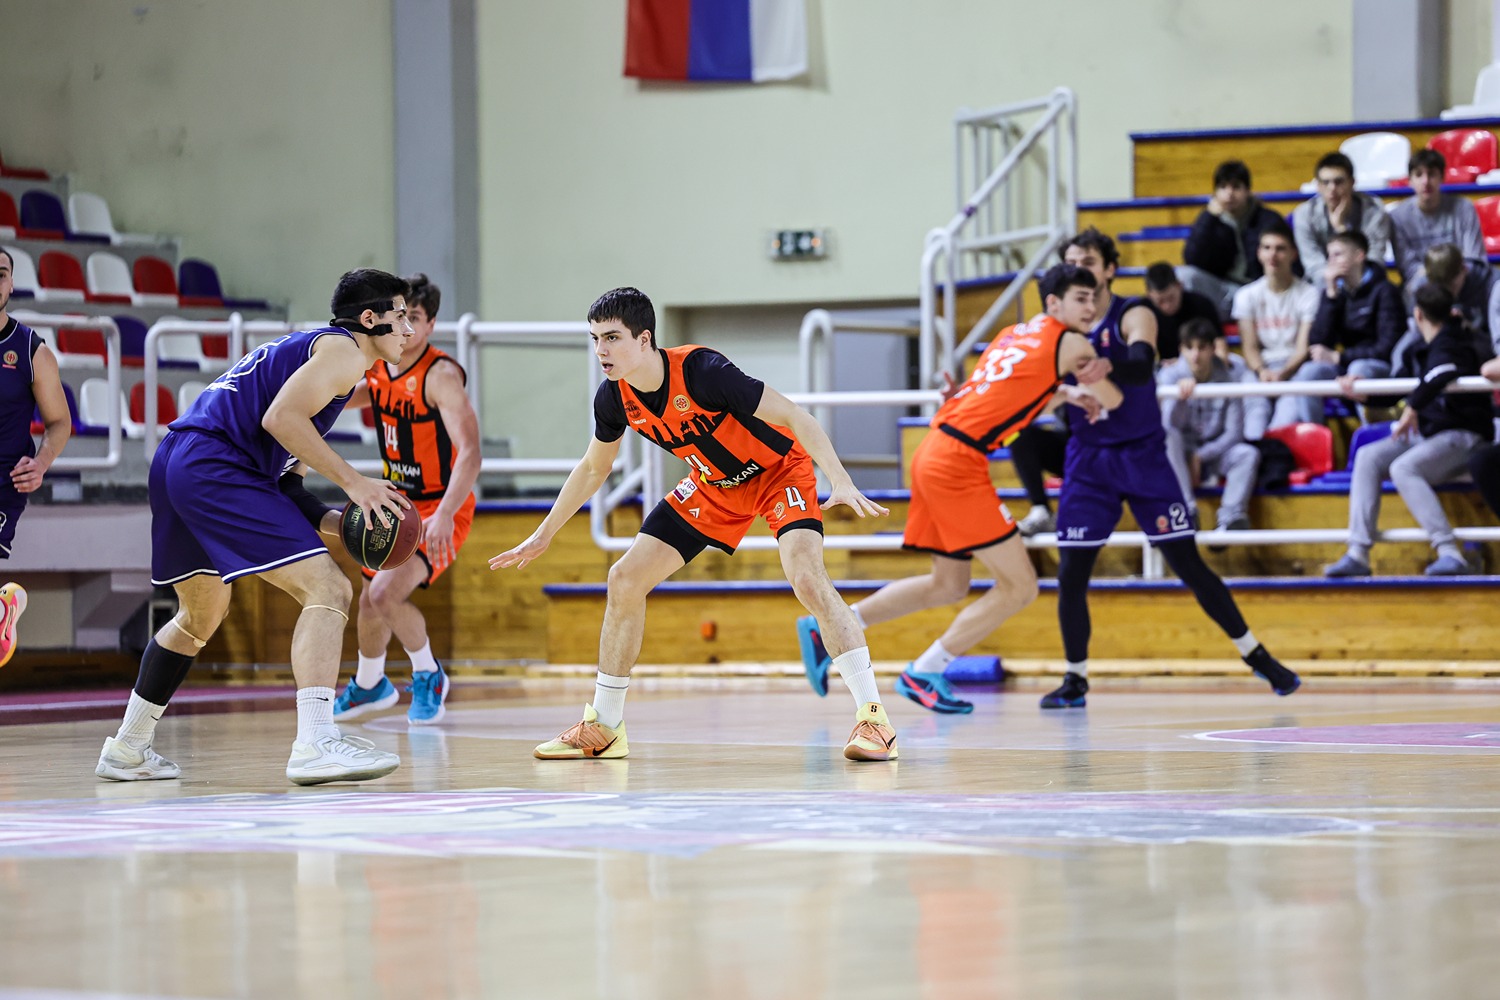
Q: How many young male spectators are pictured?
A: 9